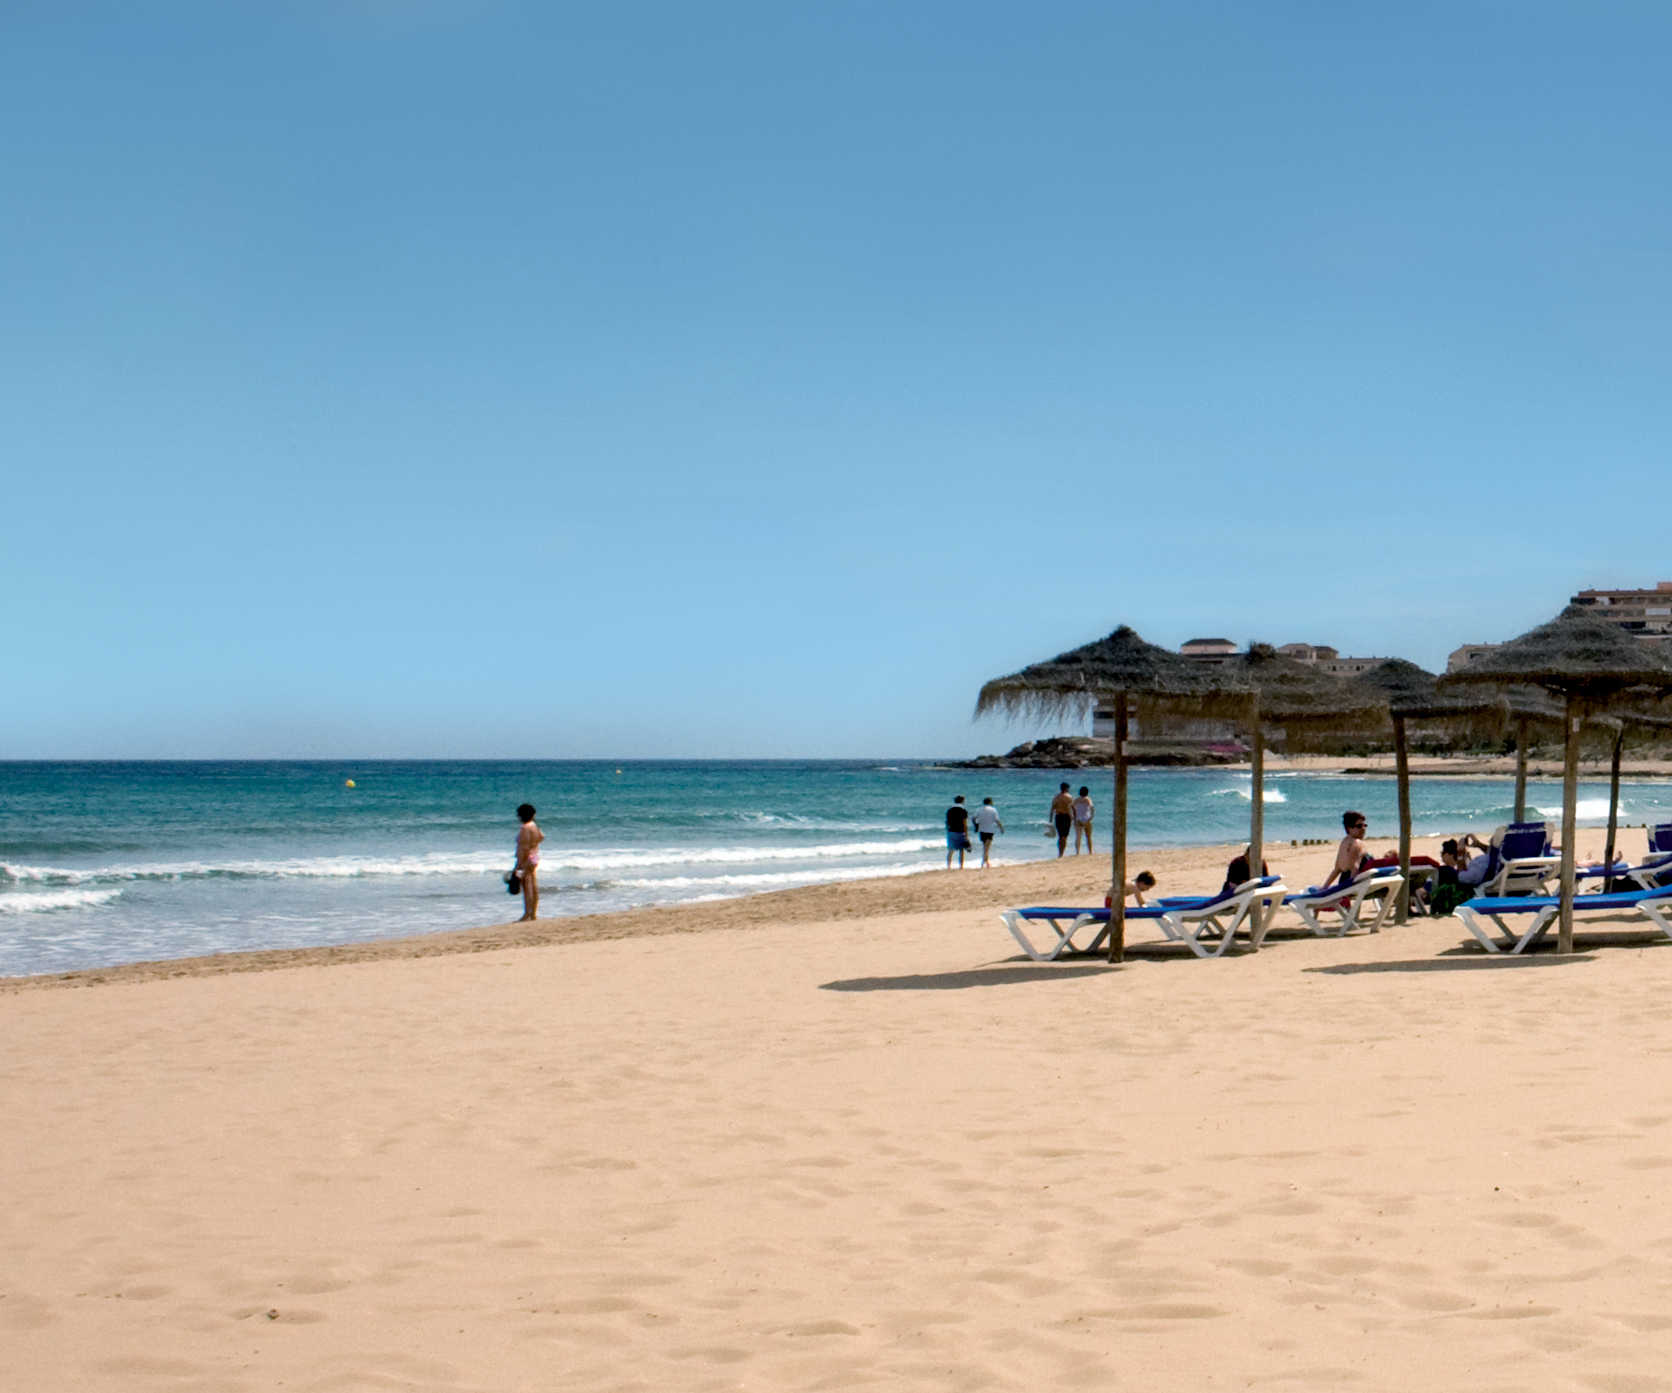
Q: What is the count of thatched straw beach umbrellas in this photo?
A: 6